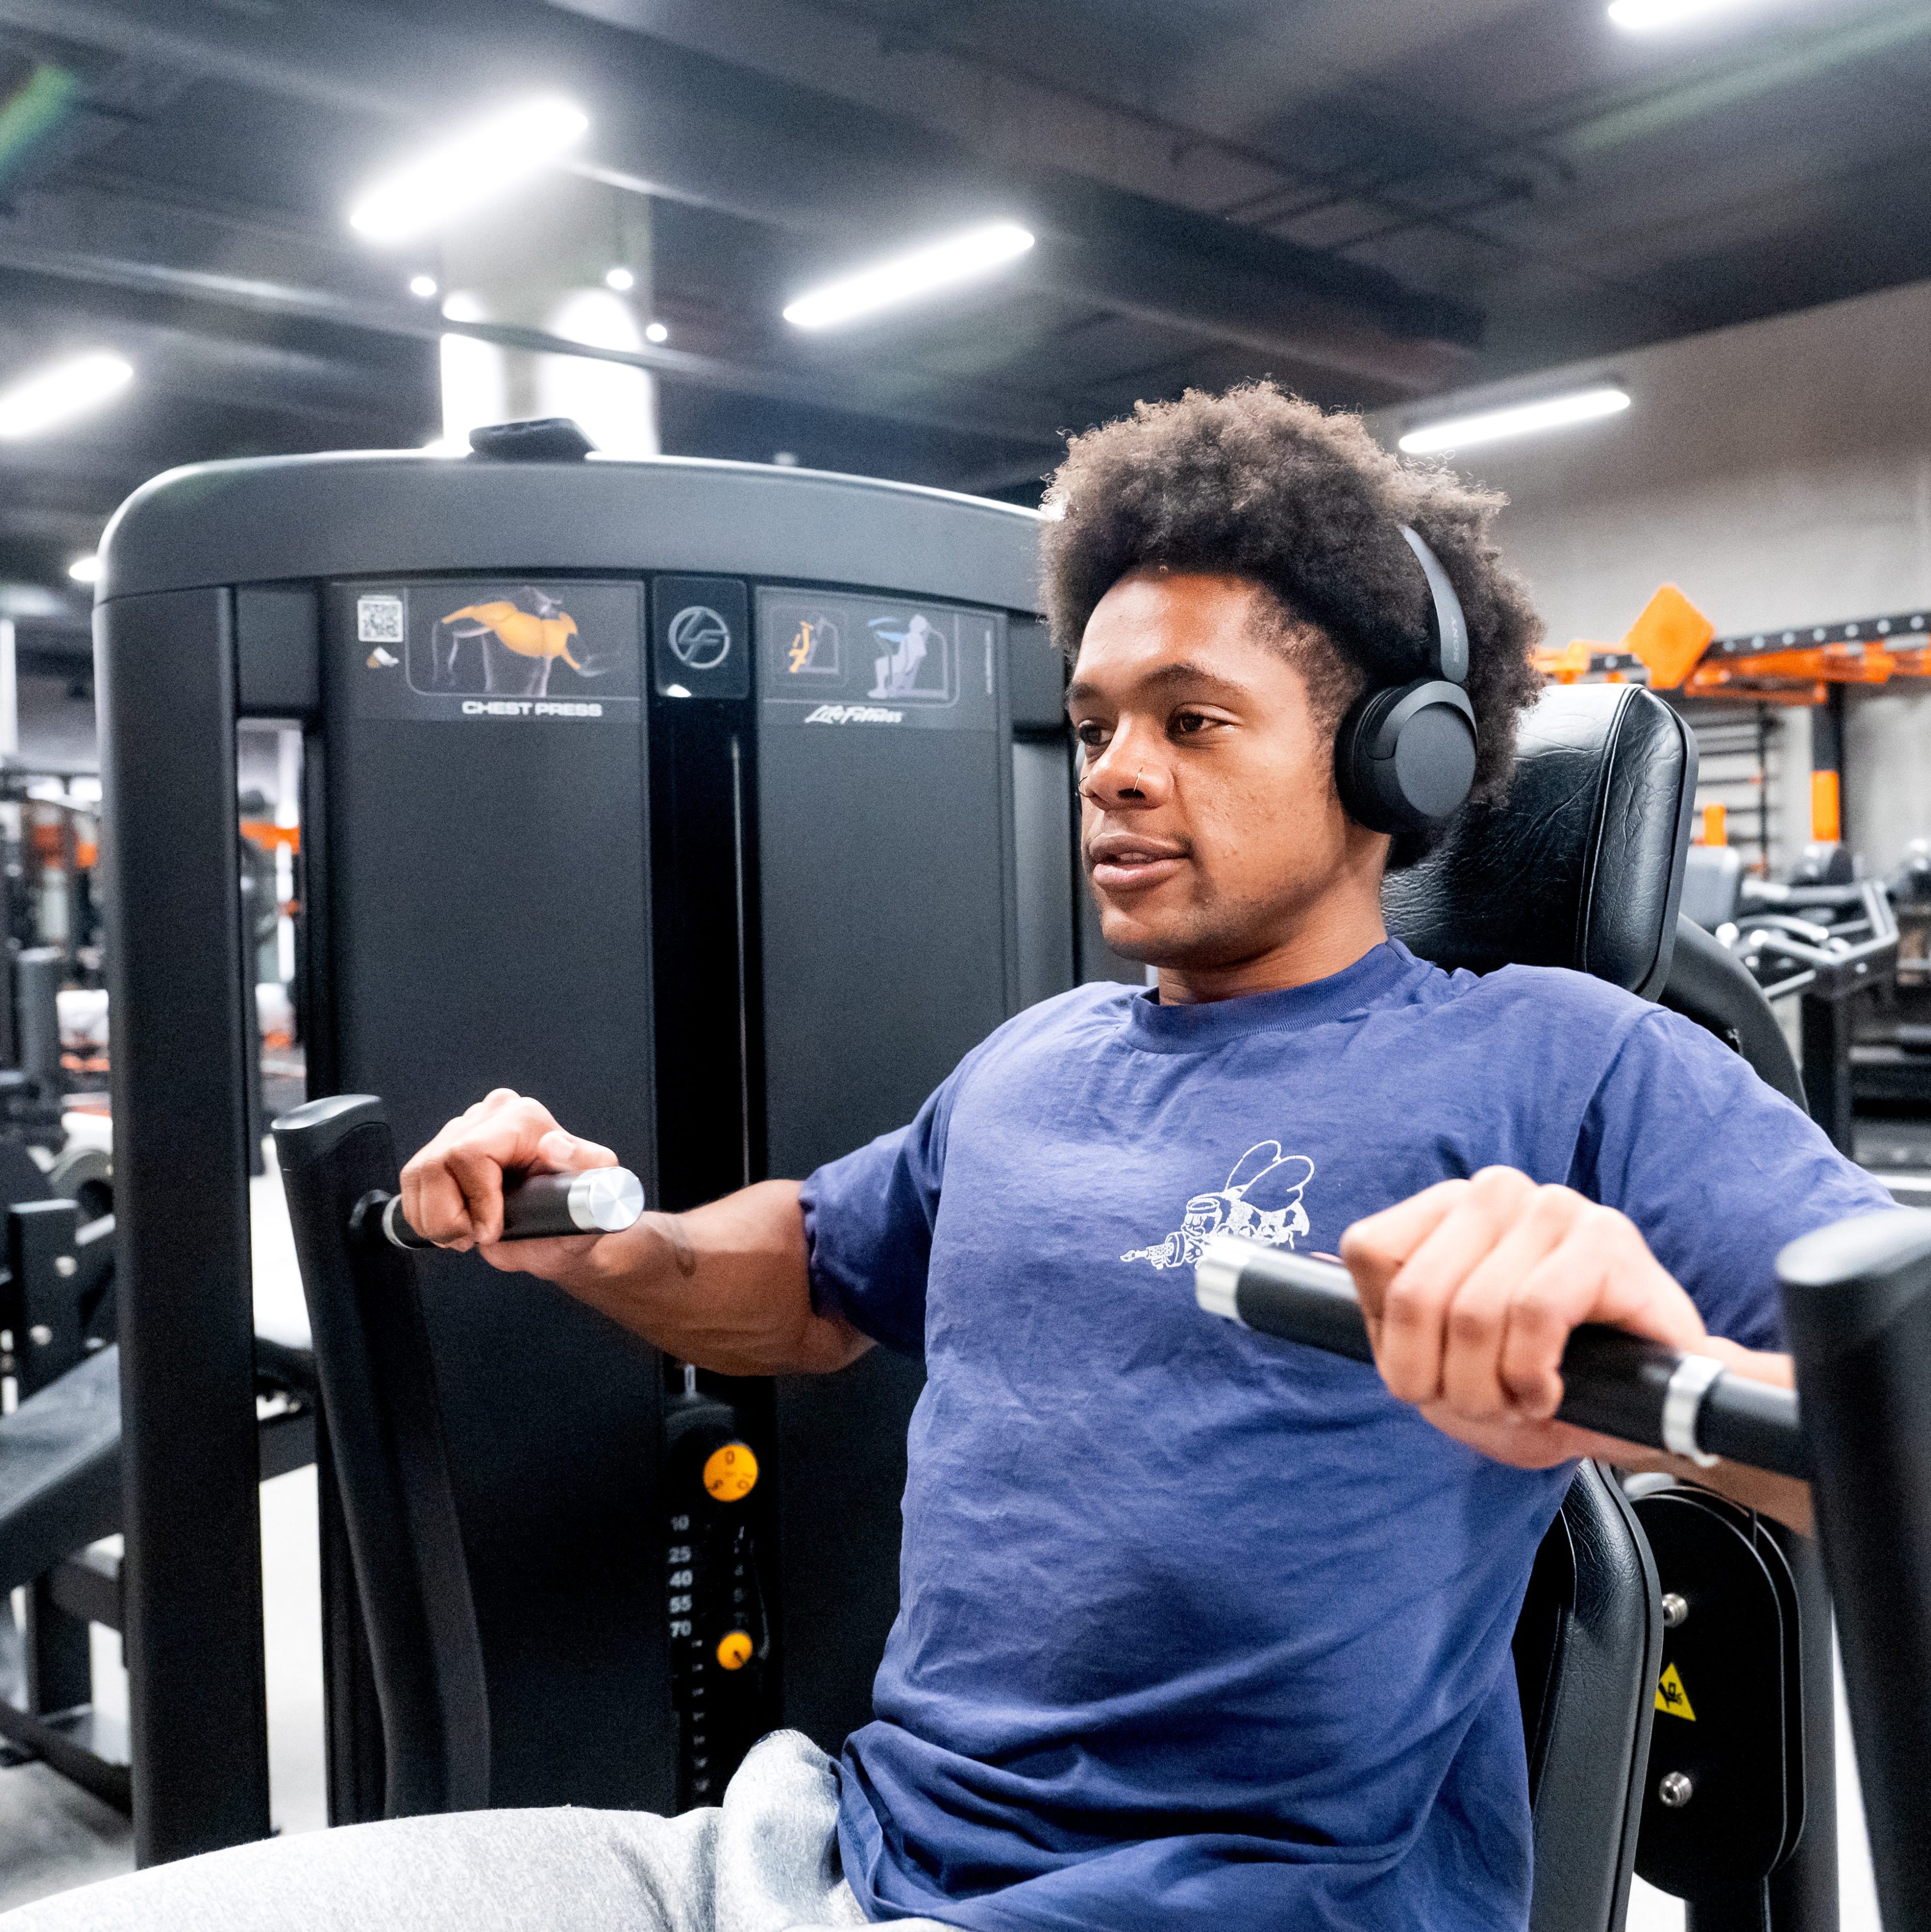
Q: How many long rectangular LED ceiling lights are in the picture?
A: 5